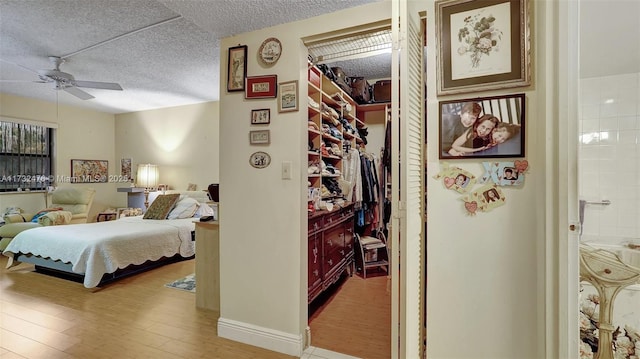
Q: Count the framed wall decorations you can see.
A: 11